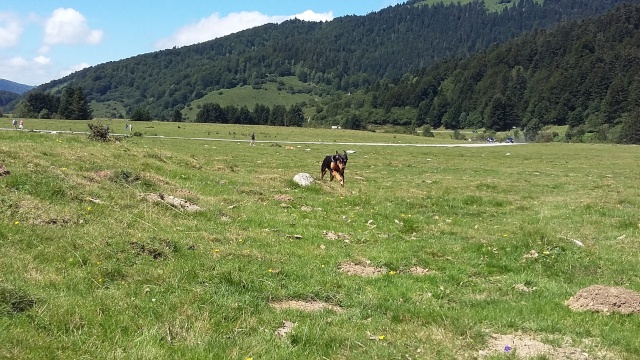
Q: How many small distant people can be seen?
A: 5